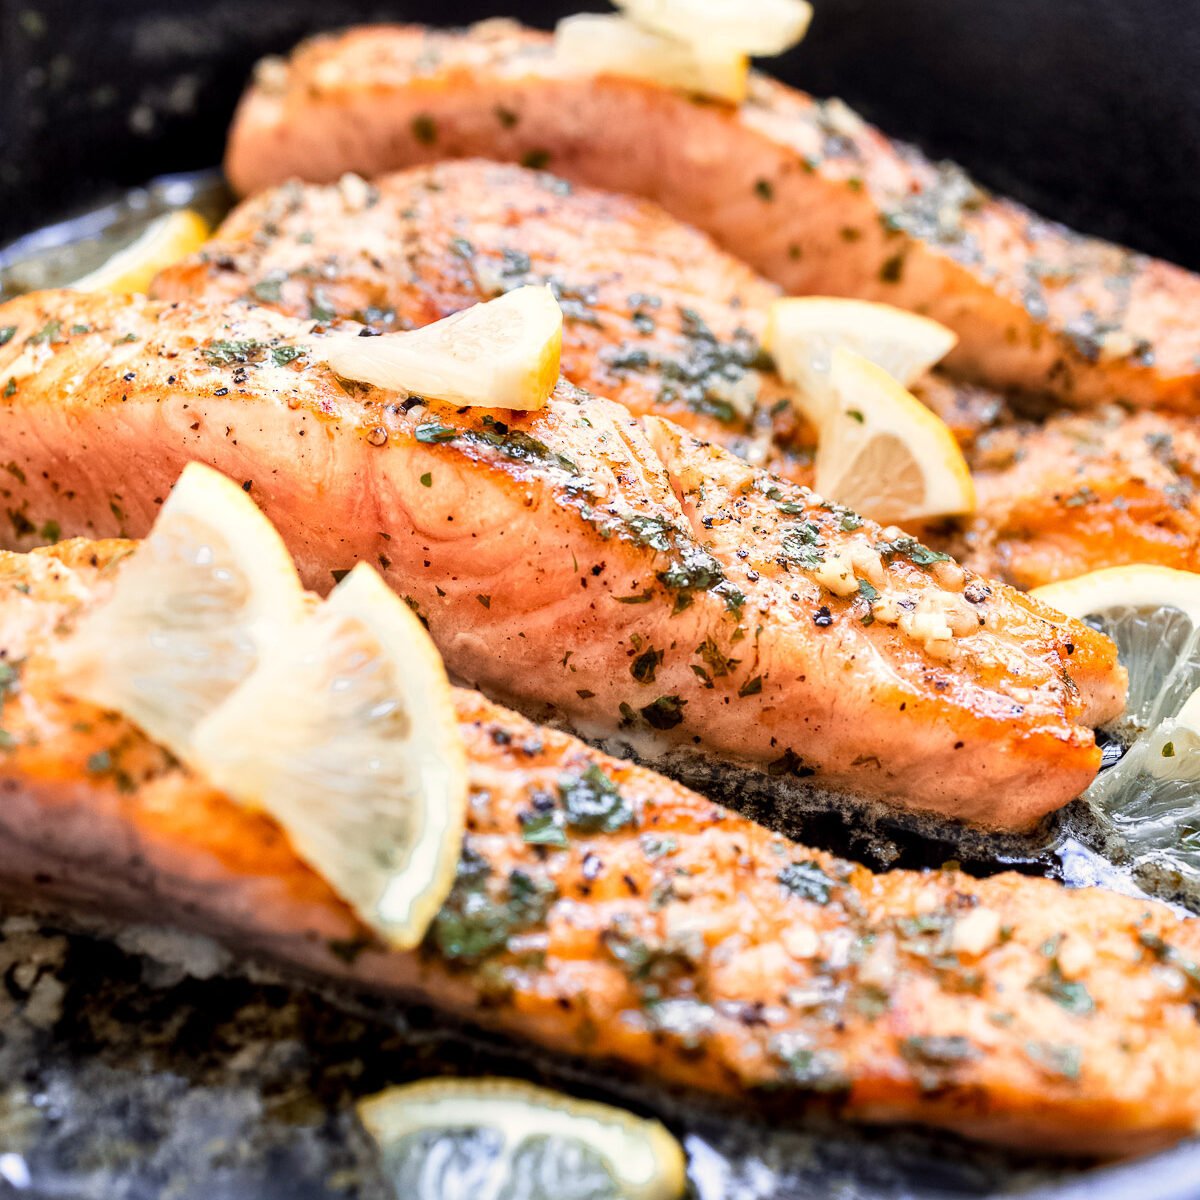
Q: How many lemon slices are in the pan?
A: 11